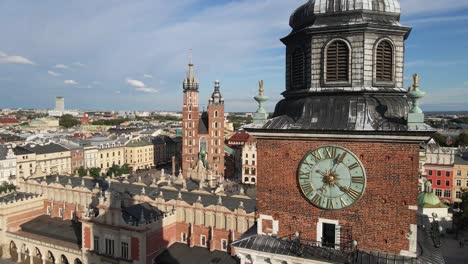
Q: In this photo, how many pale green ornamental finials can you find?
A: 2